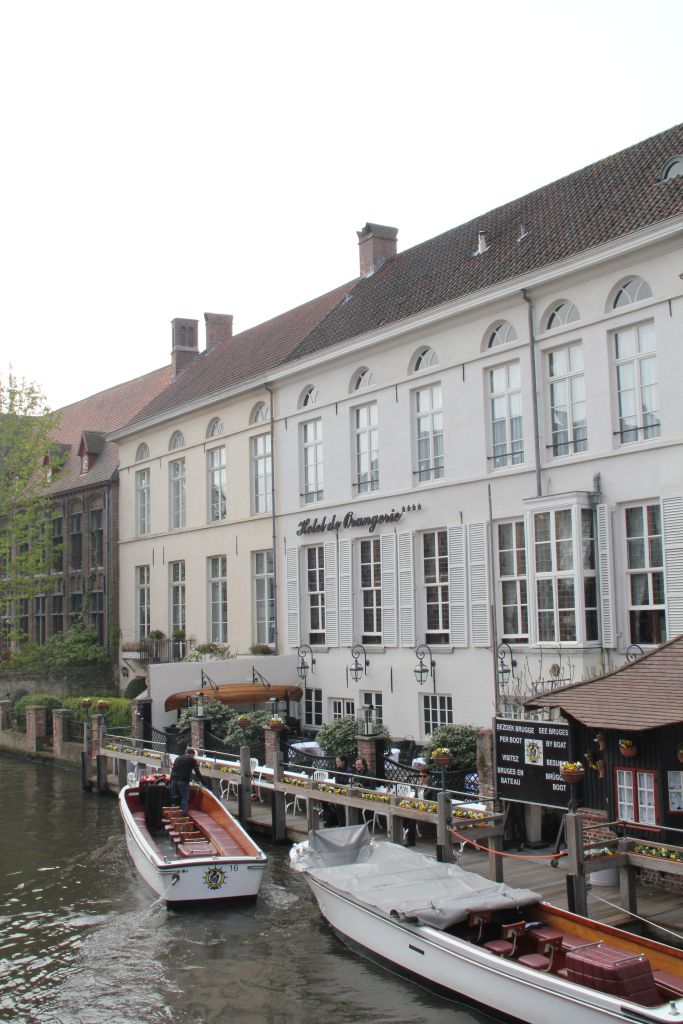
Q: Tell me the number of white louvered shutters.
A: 9